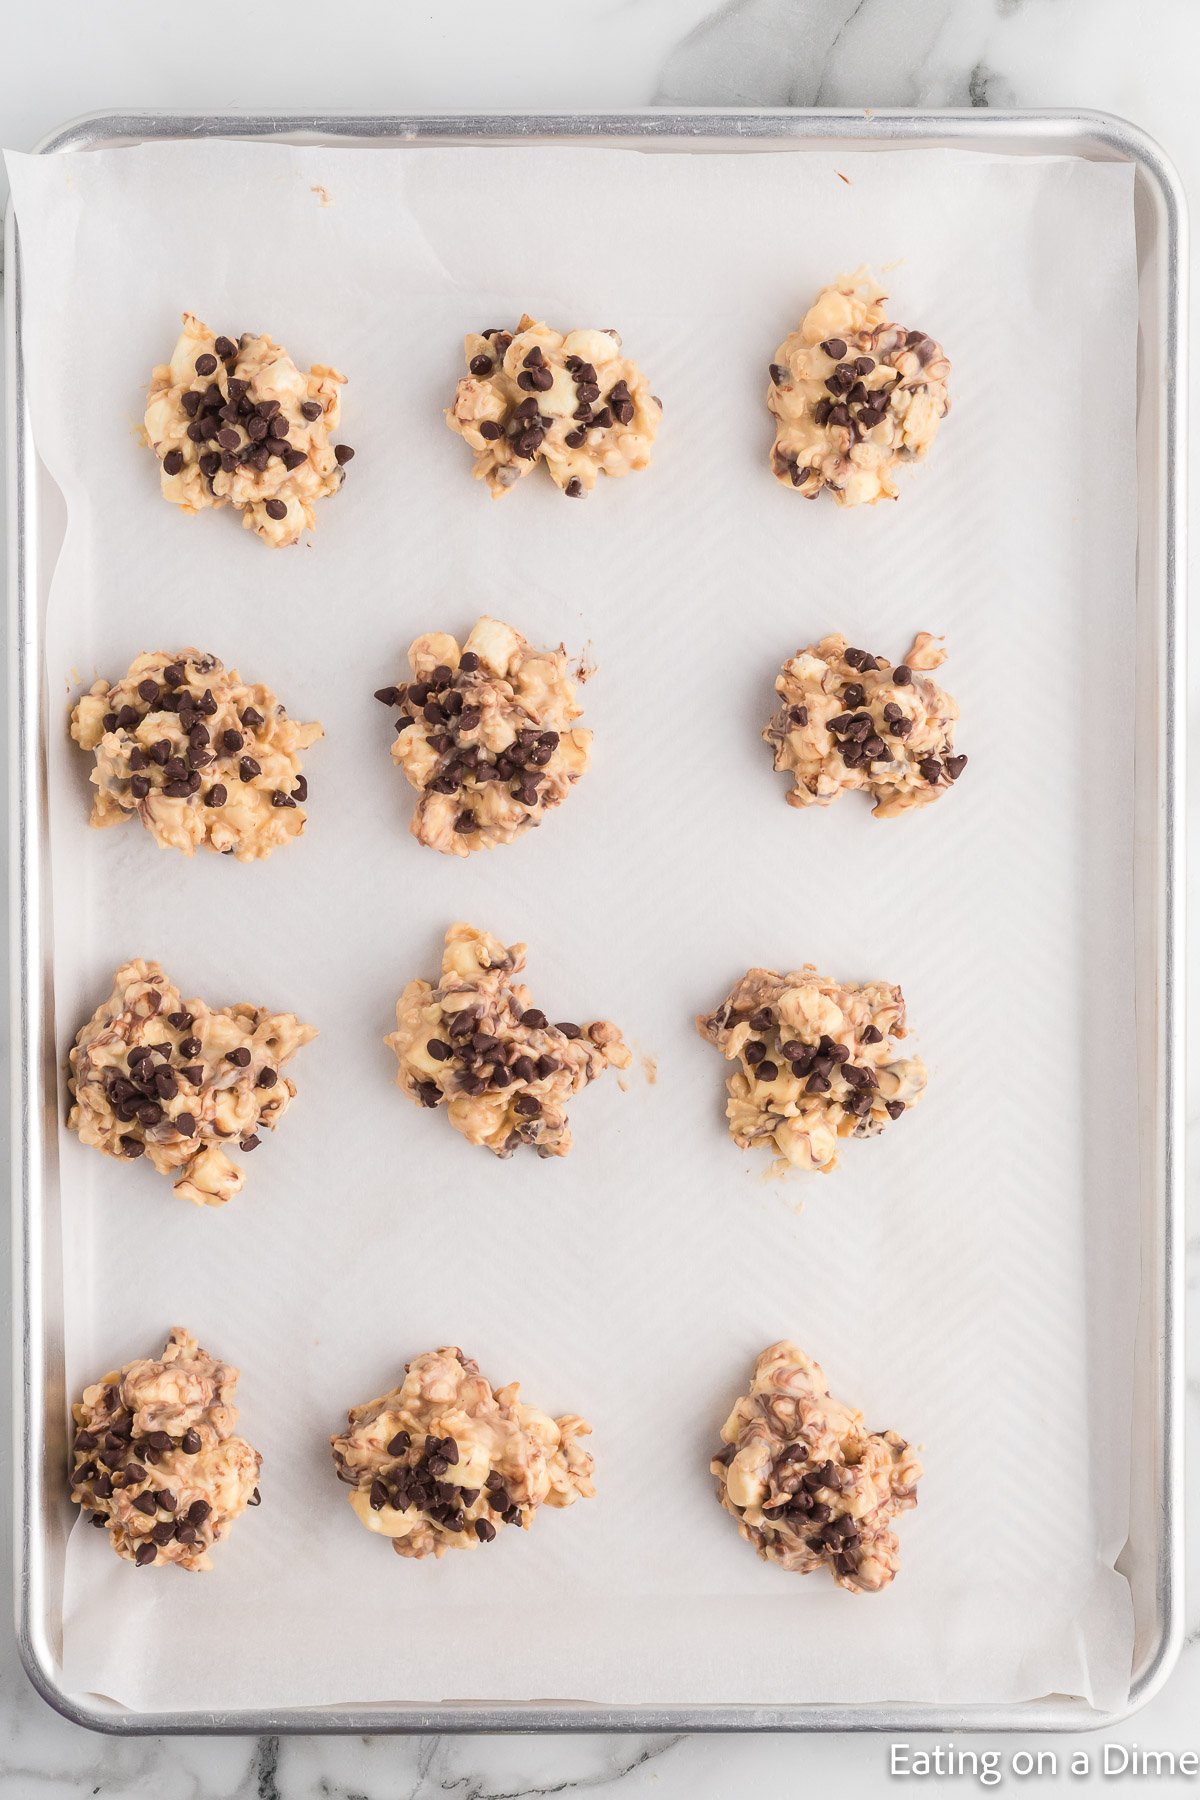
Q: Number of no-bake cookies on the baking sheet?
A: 12